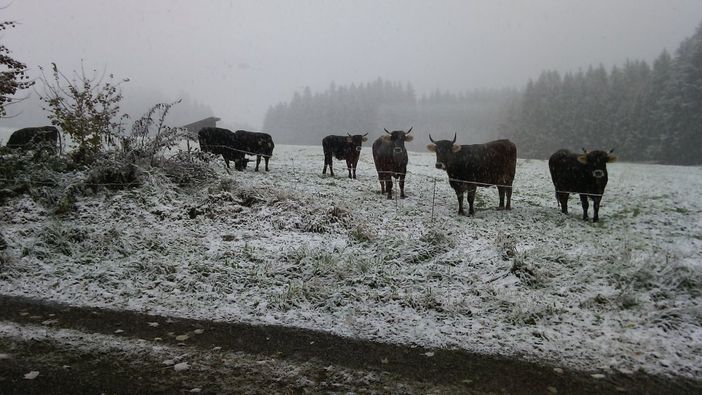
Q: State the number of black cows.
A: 7